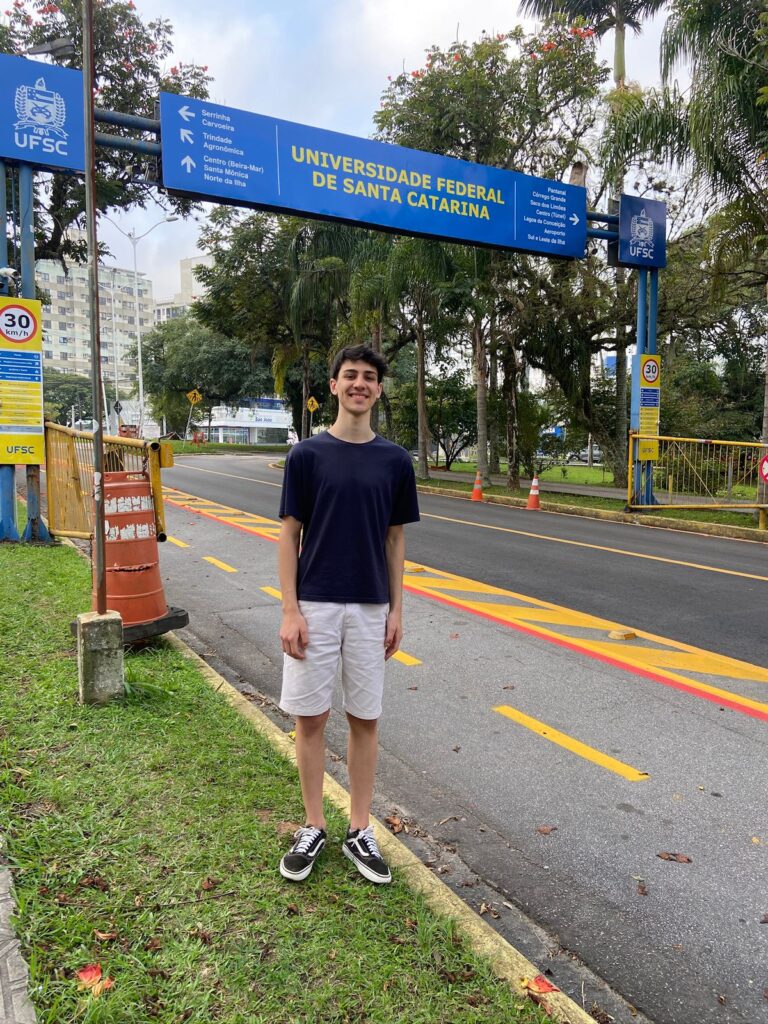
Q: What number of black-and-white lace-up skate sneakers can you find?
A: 2